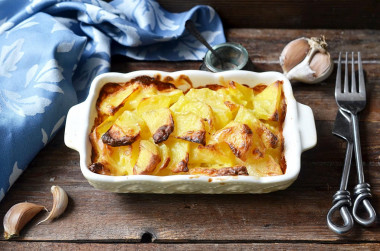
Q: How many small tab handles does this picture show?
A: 2